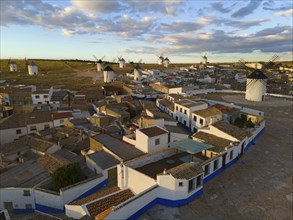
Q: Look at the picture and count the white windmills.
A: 10